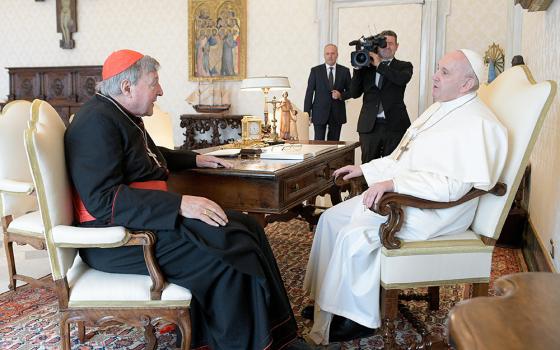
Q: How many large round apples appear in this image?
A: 0